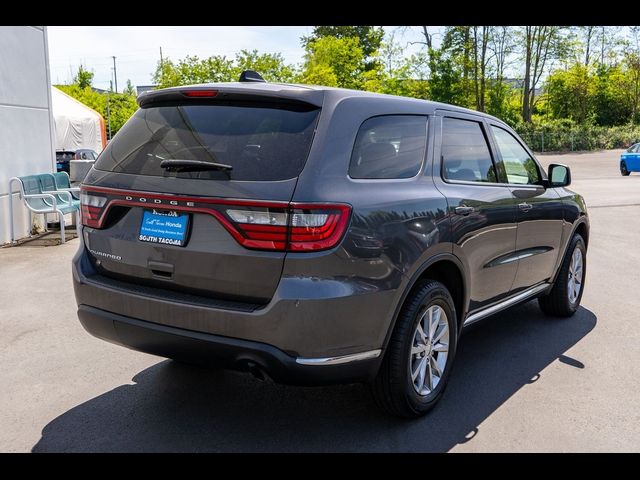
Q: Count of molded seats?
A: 3